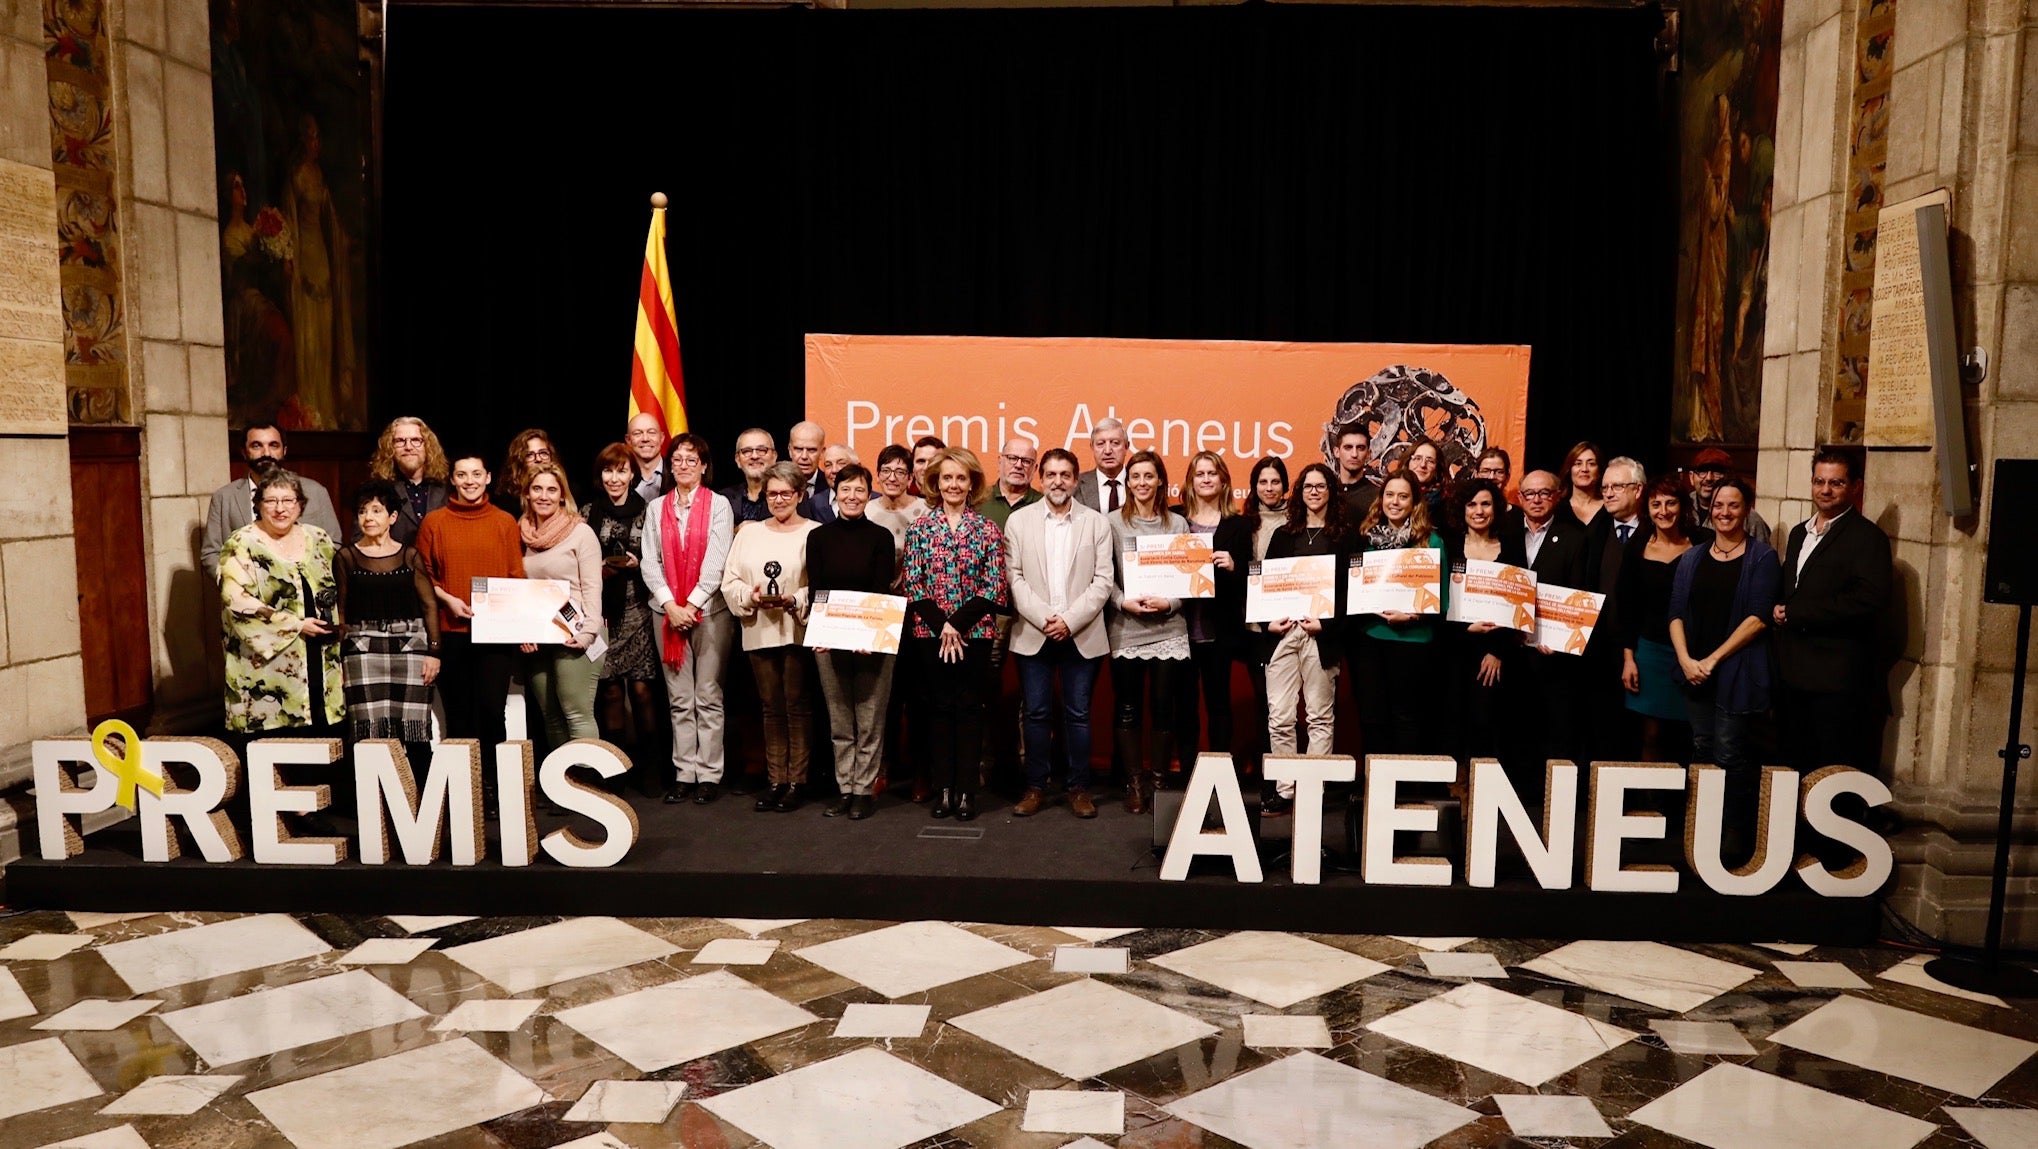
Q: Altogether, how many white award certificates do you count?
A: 7